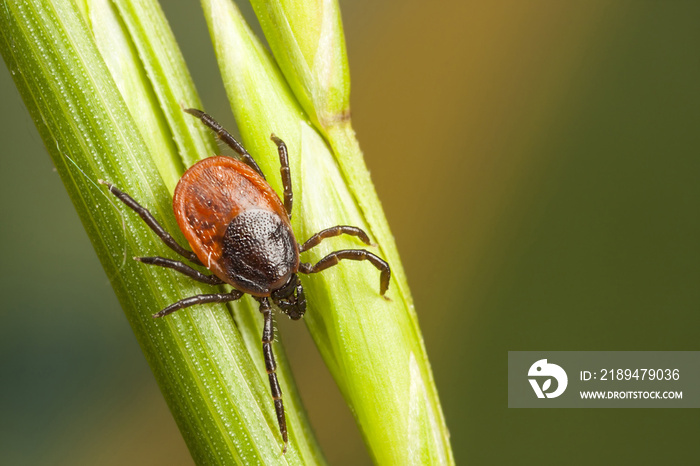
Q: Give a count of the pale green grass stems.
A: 2